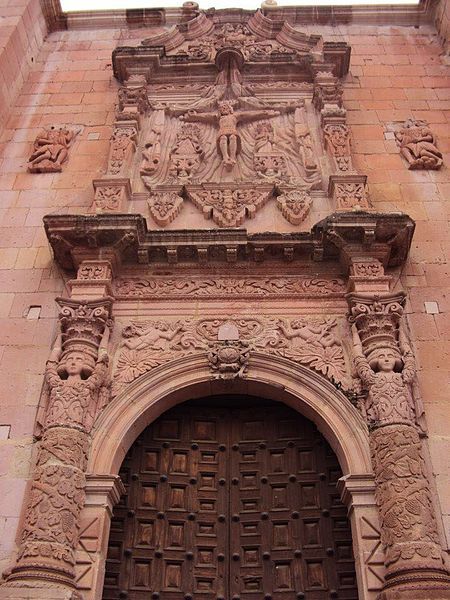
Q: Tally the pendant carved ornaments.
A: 3